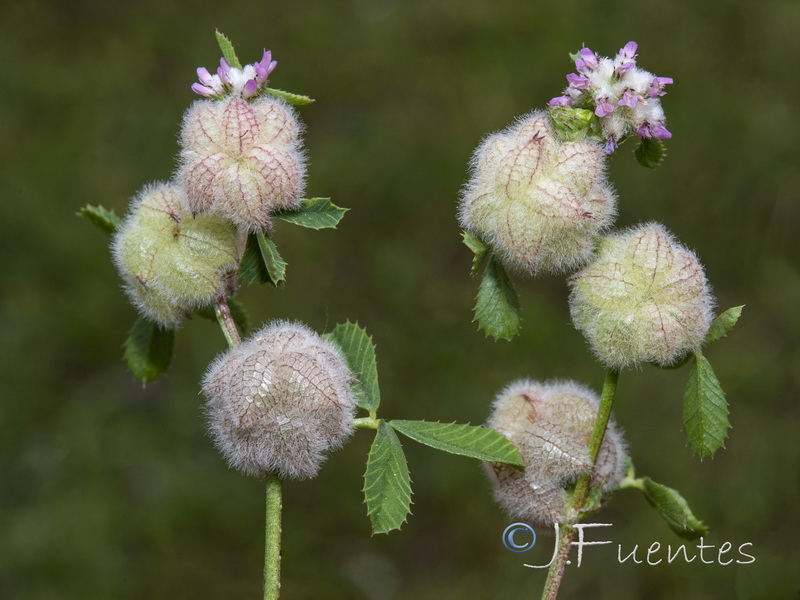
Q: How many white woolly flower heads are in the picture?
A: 6